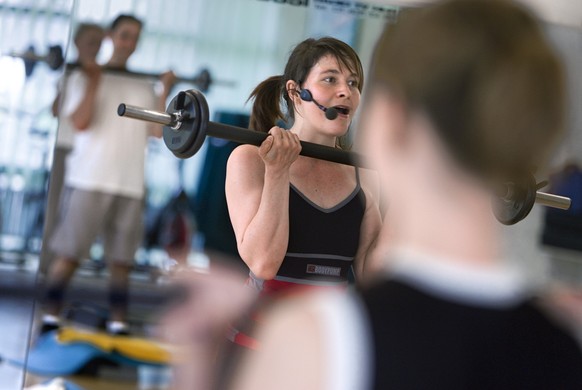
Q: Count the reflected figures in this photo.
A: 2